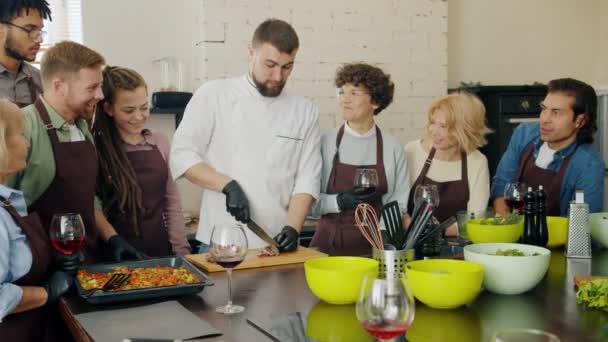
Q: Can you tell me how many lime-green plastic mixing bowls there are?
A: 4